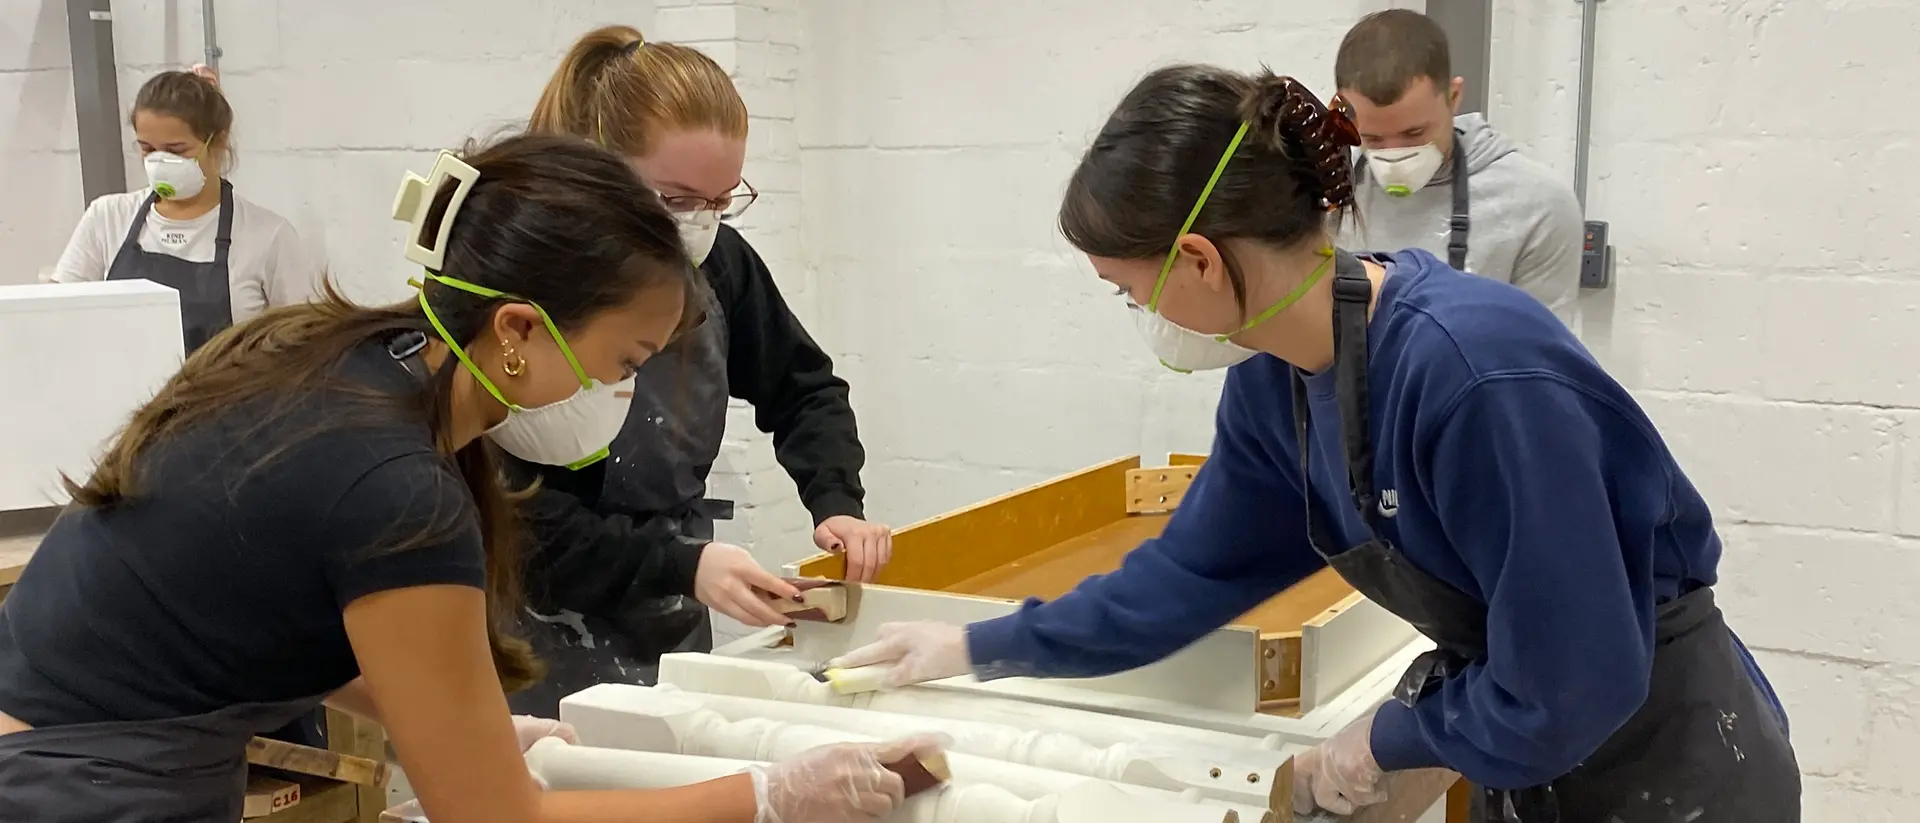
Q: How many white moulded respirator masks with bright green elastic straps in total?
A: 5